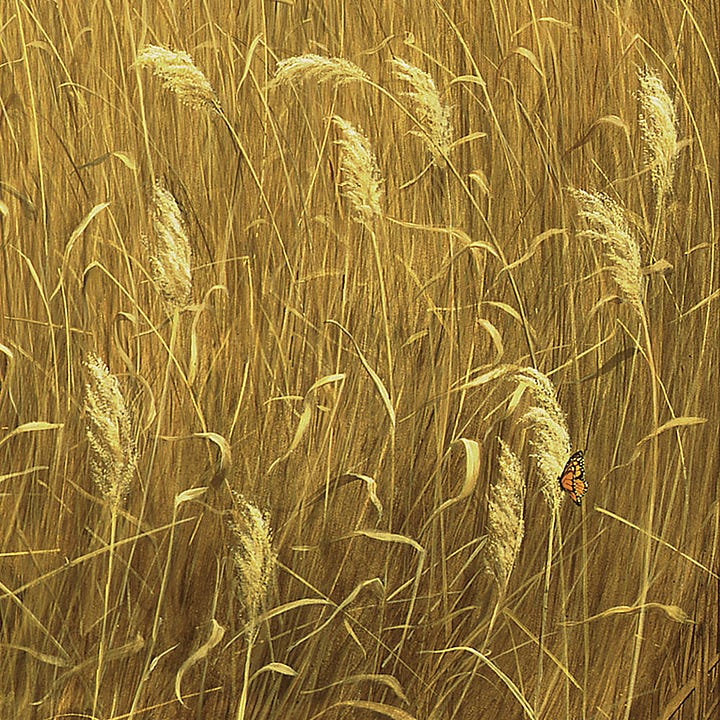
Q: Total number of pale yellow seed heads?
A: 11